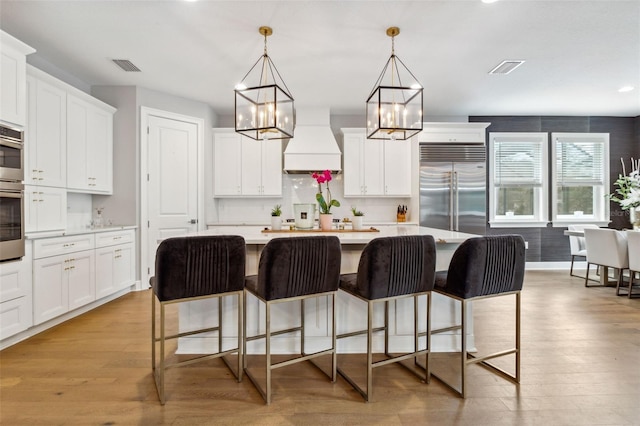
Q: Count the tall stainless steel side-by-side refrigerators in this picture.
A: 1